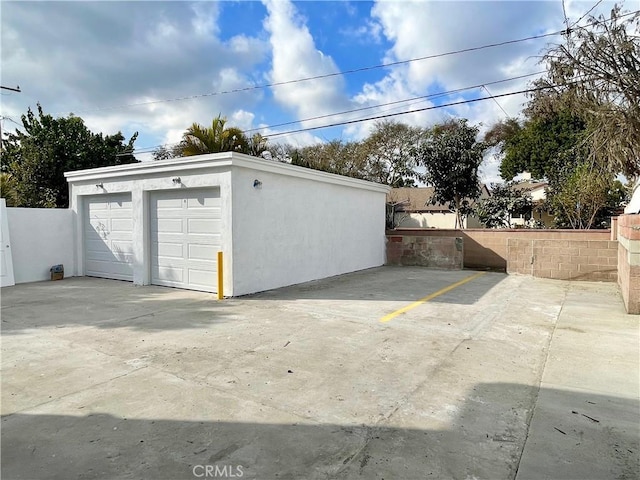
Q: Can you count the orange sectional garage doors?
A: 0